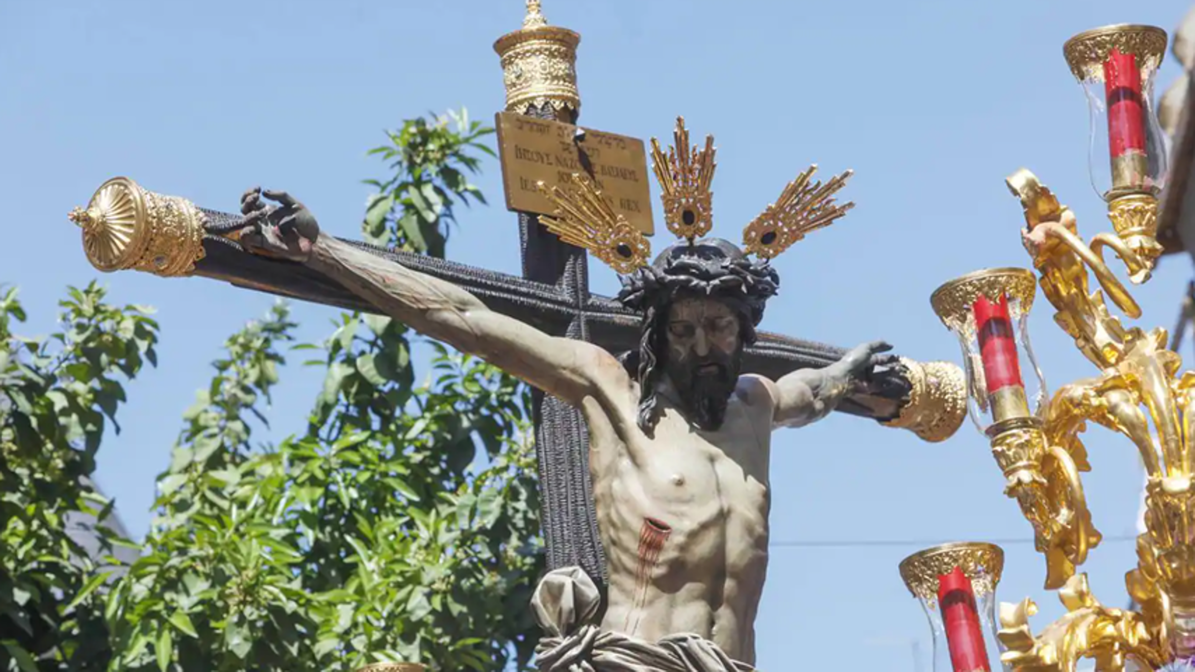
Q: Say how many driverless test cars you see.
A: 0